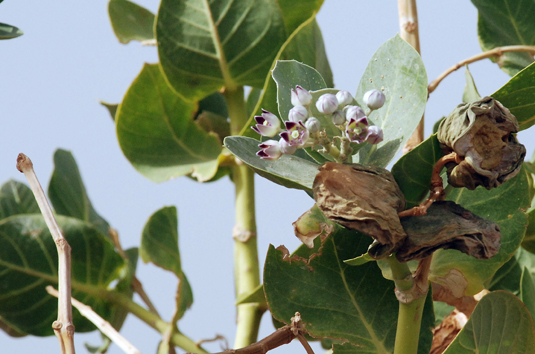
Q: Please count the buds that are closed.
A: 9